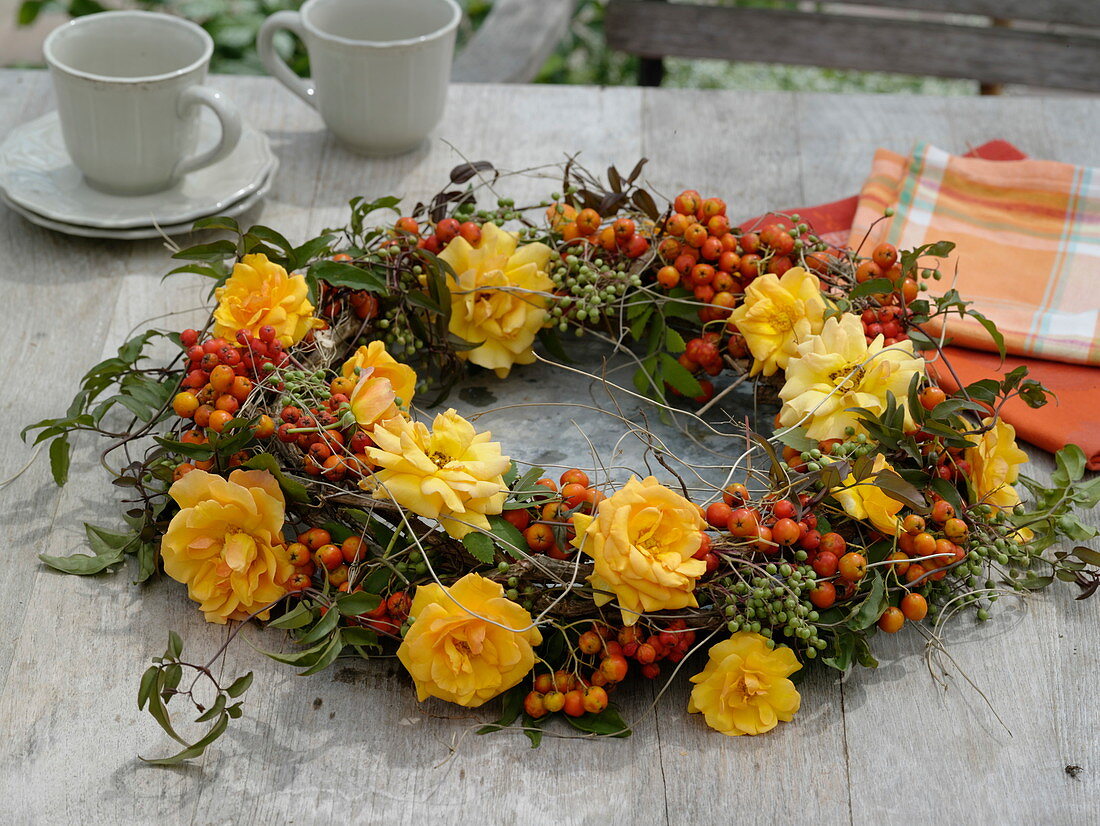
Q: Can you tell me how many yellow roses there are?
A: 12